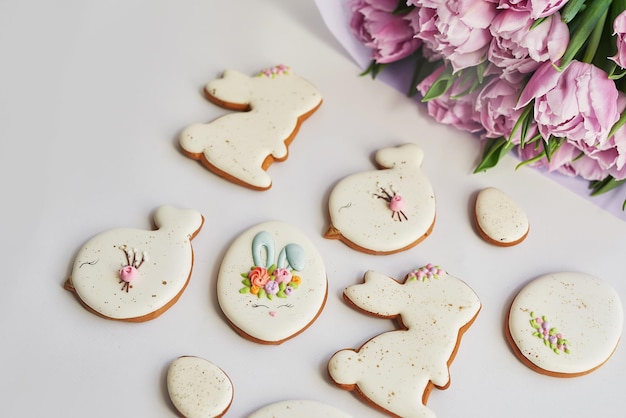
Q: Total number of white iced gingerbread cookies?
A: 9